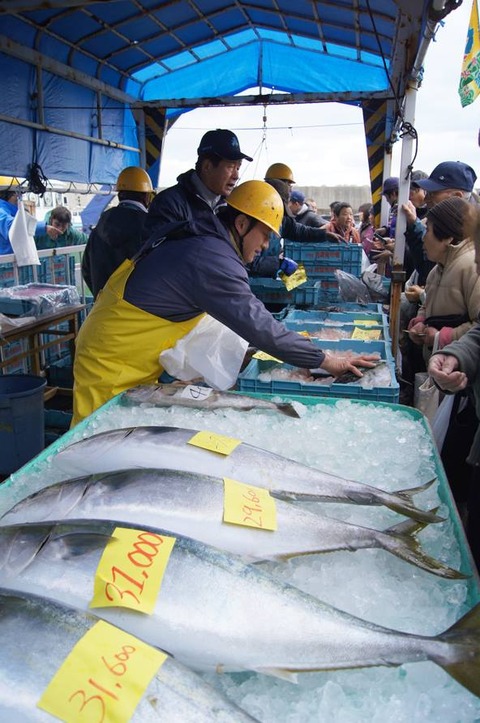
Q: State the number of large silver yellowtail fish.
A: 4